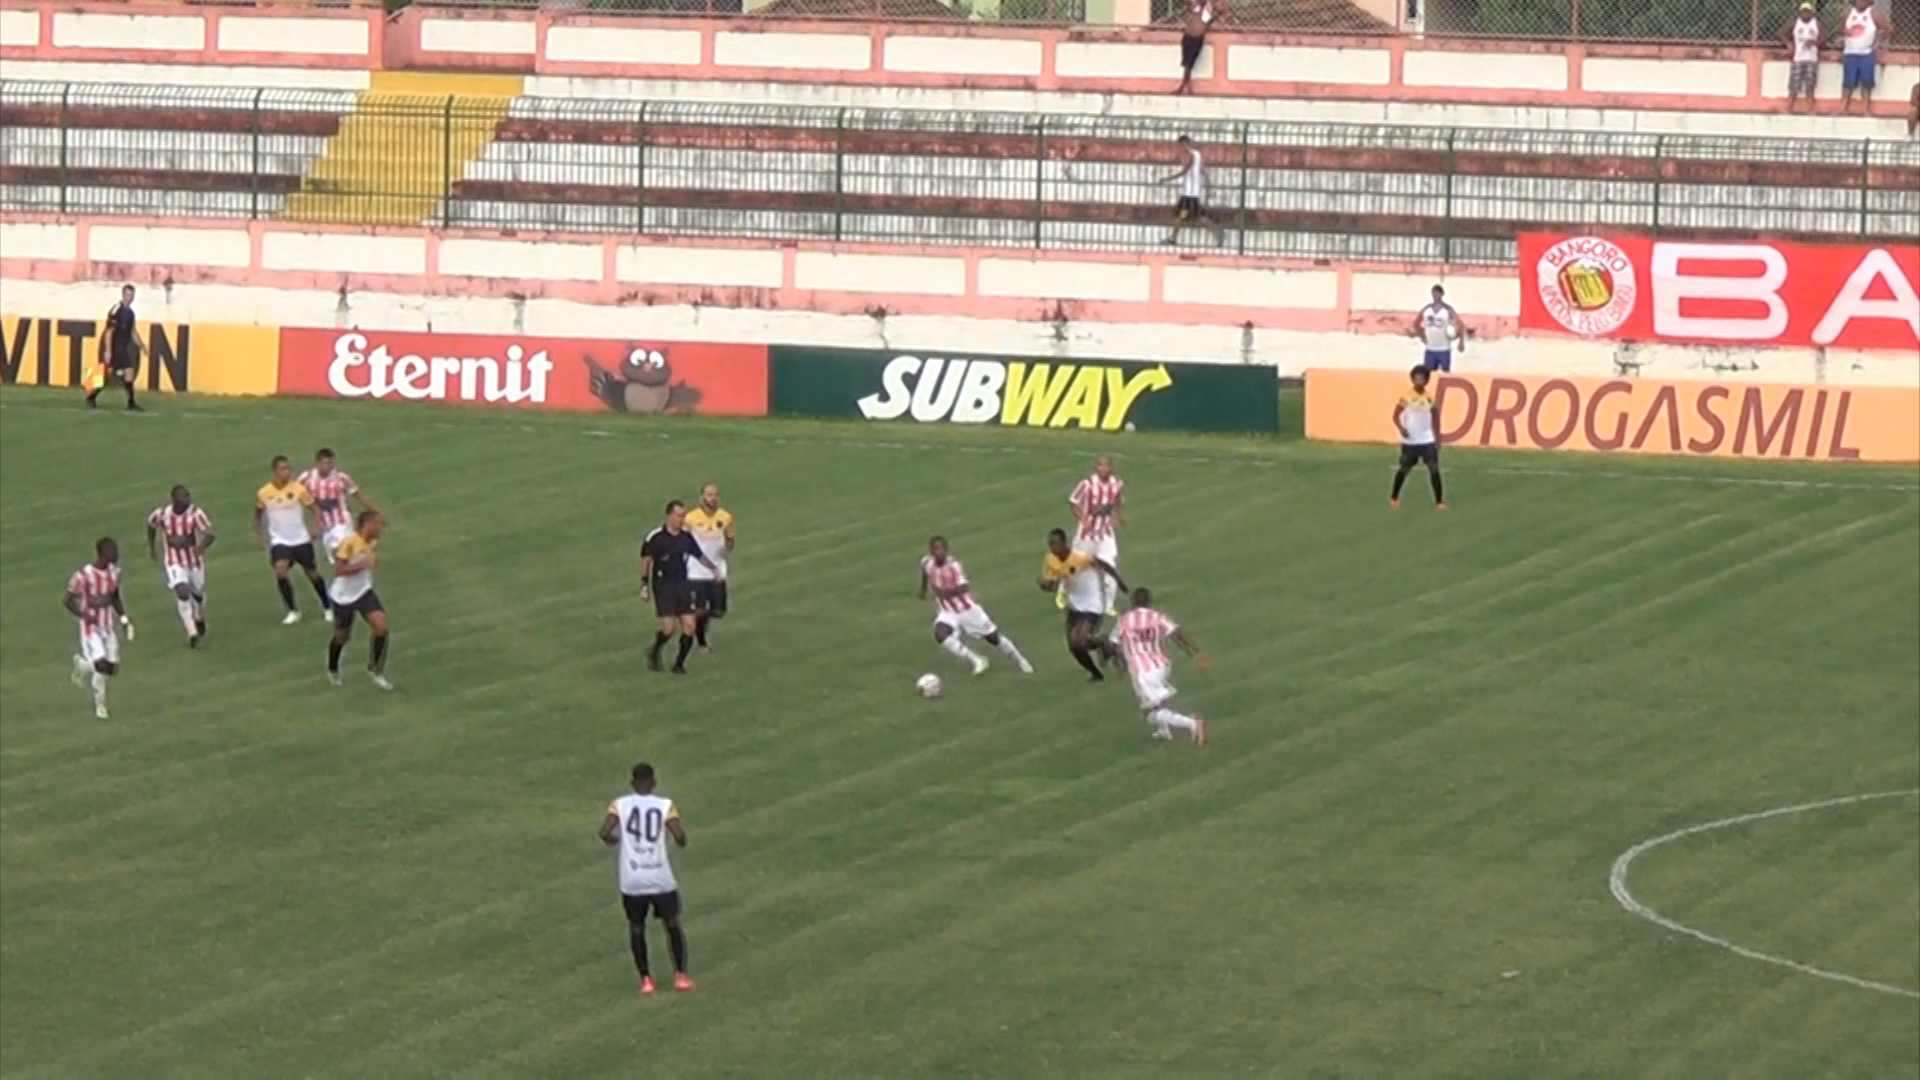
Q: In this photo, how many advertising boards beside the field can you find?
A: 4